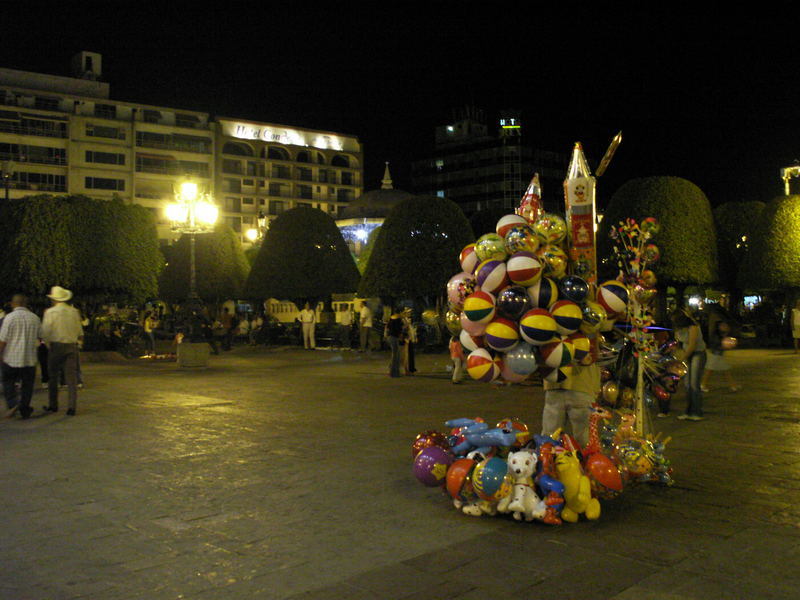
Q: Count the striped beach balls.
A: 15